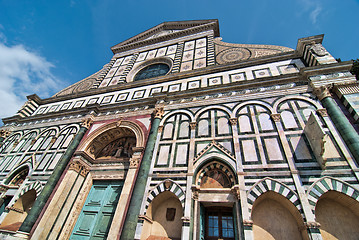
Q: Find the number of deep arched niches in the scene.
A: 4